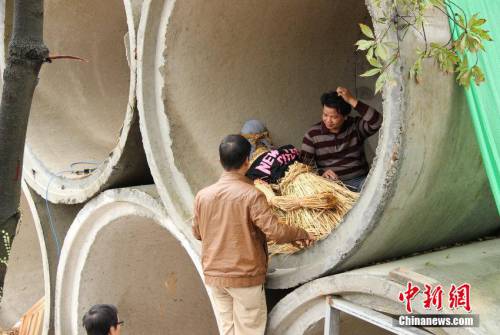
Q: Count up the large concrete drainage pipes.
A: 5